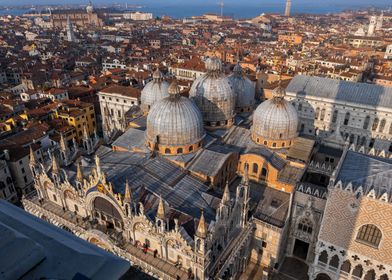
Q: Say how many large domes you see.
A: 5